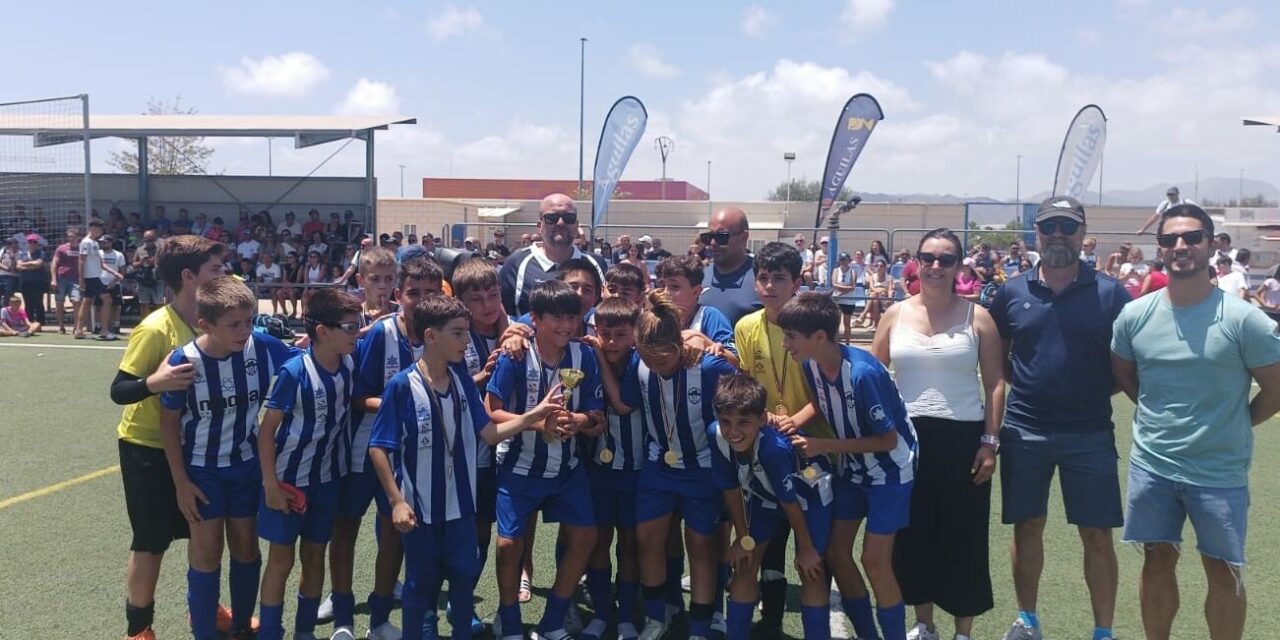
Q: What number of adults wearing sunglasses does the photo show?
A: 5